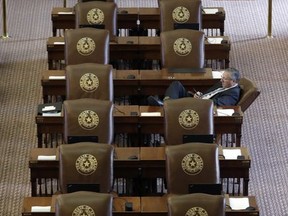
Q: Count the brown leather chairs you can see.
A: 12